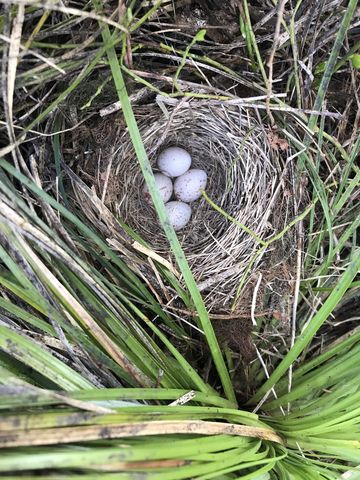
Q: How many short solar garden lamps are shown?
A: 0